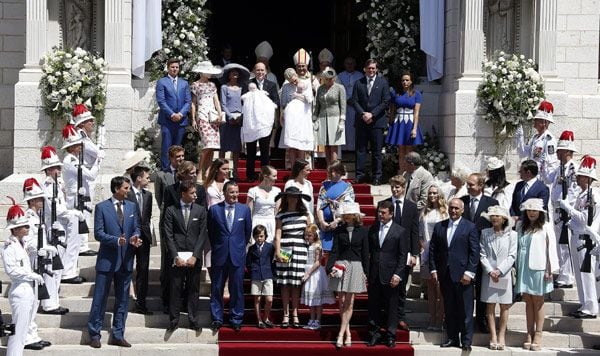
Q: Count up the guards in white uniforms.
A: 8